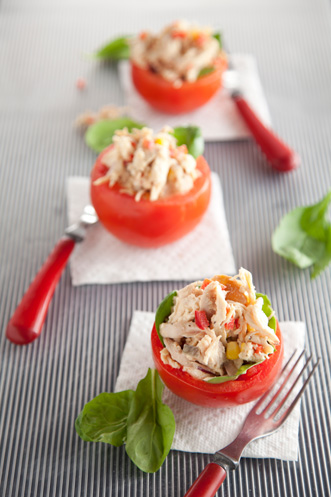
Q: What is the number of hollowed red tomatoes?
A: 3